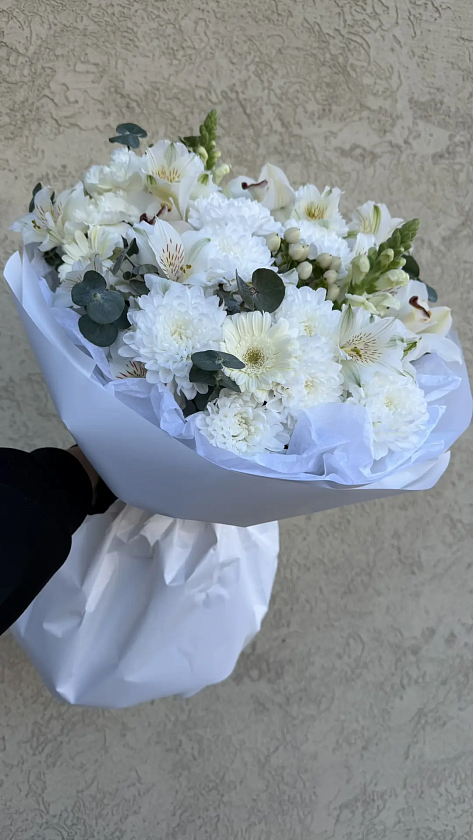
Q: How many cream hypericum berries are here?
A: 9